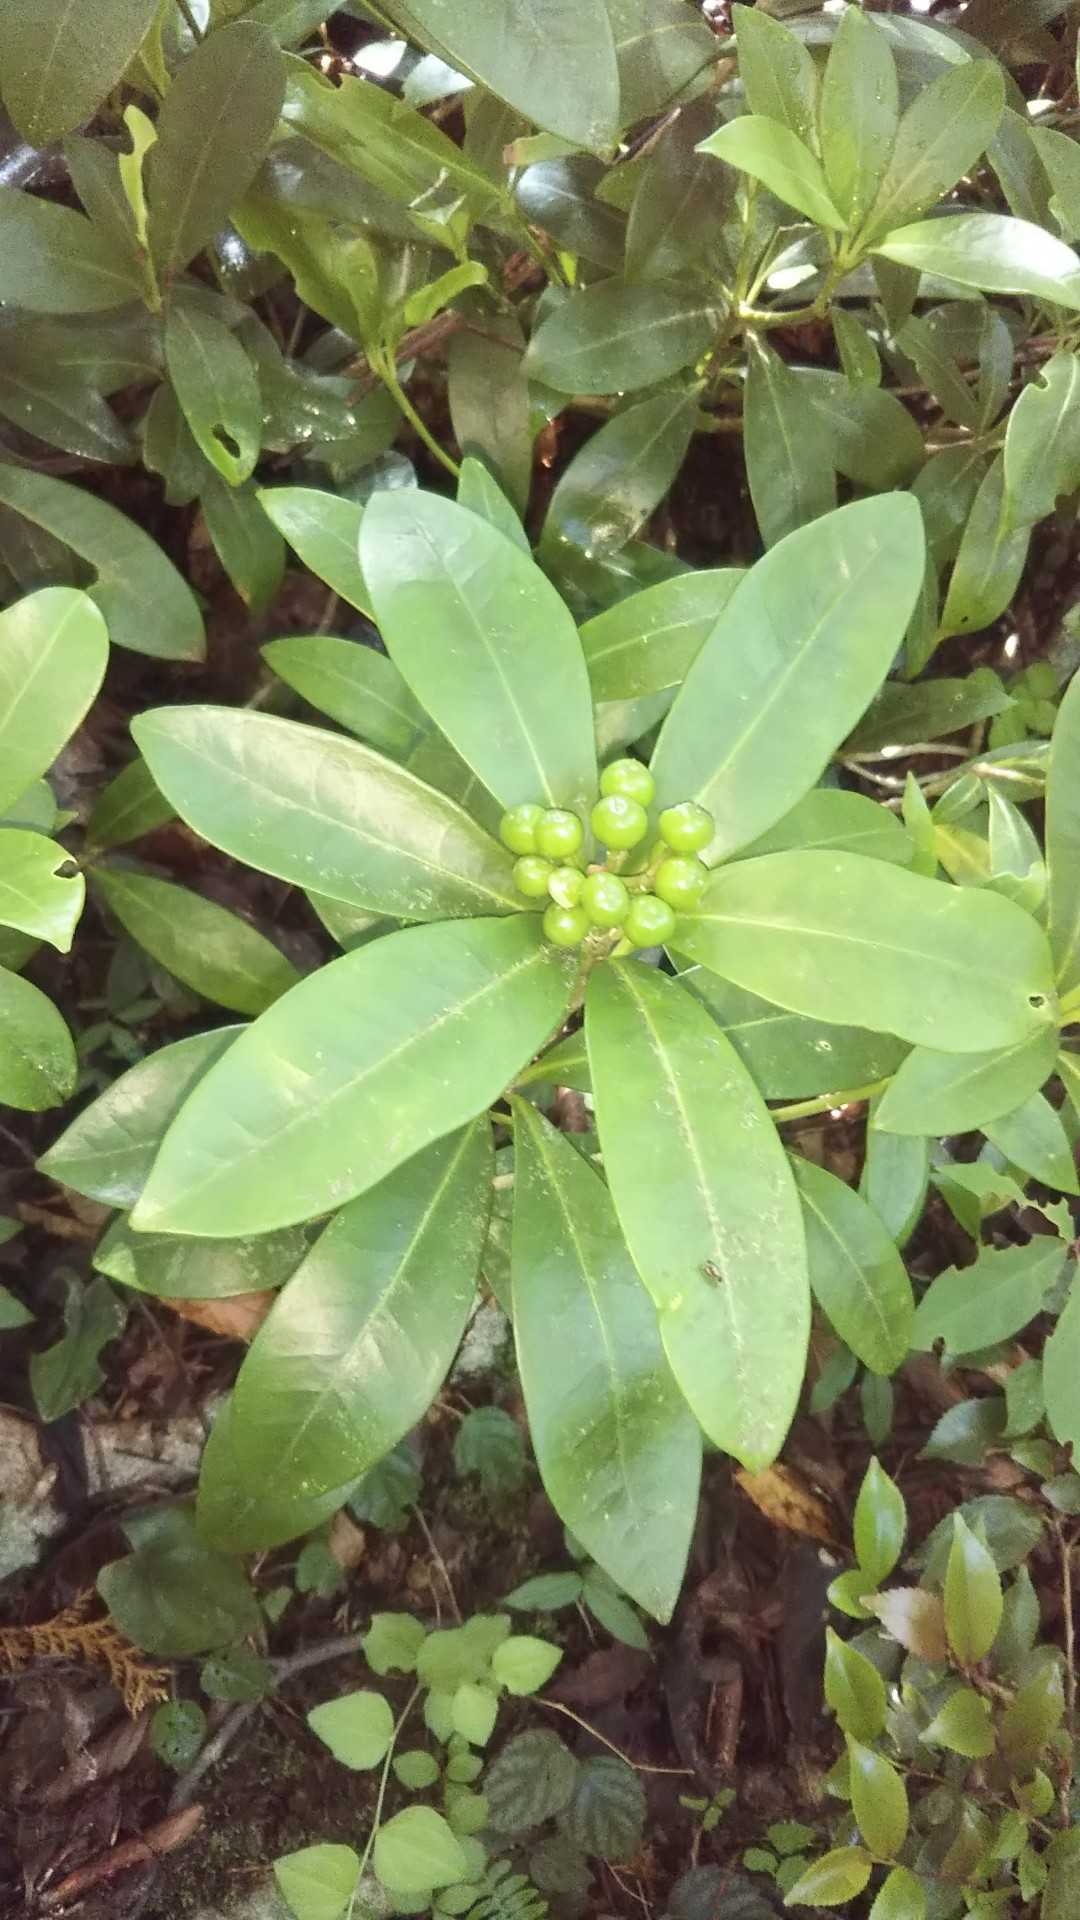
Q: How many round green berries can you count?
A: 11